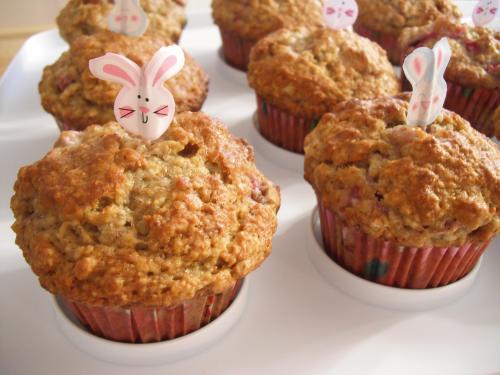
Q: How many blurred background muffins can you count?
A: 6